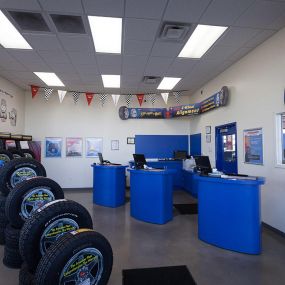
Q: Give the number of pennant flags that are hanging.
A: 12